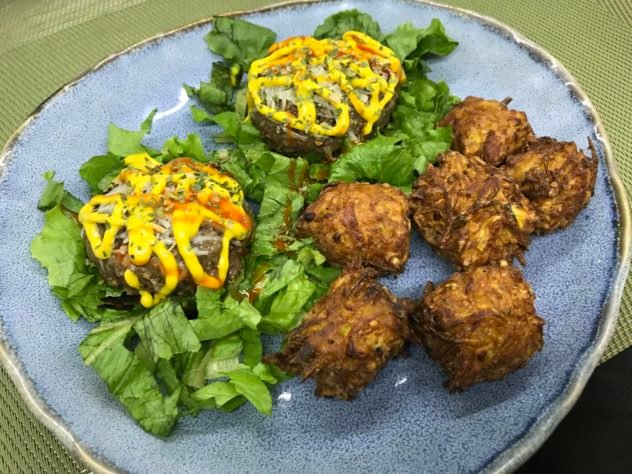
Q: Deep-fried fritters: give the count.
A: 6